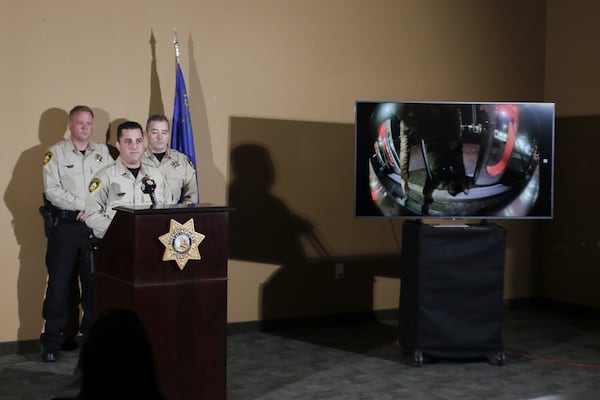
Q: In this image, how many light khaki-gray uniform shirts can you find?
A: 3